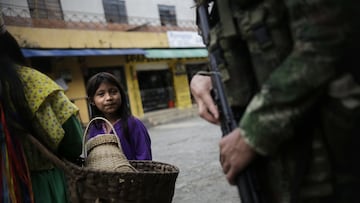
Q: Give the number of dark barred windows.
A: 3